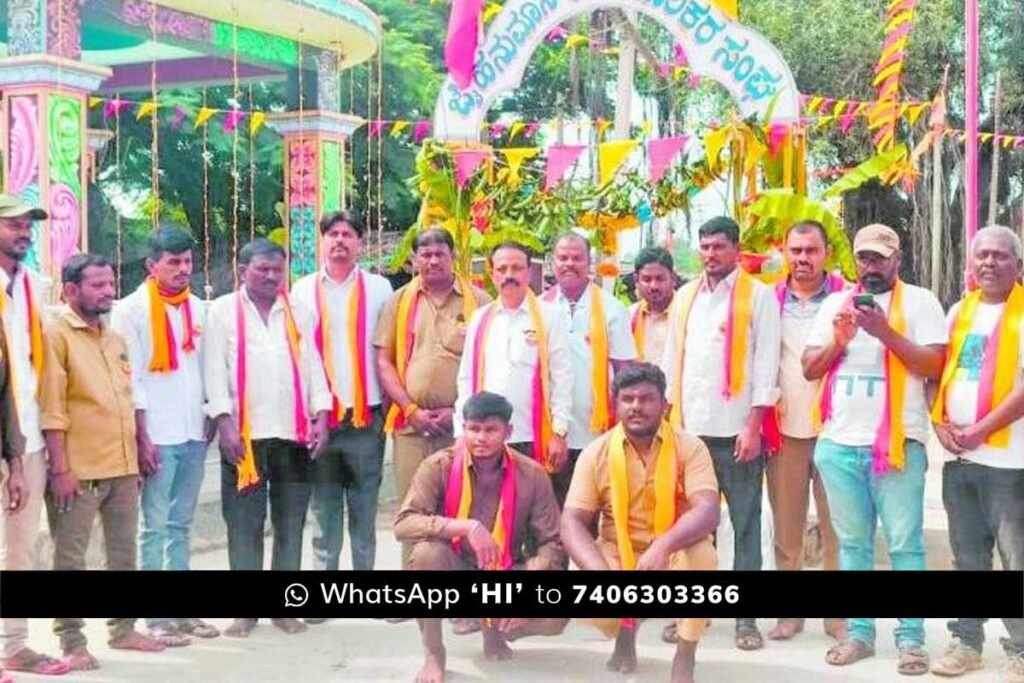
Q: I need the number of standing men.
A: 13